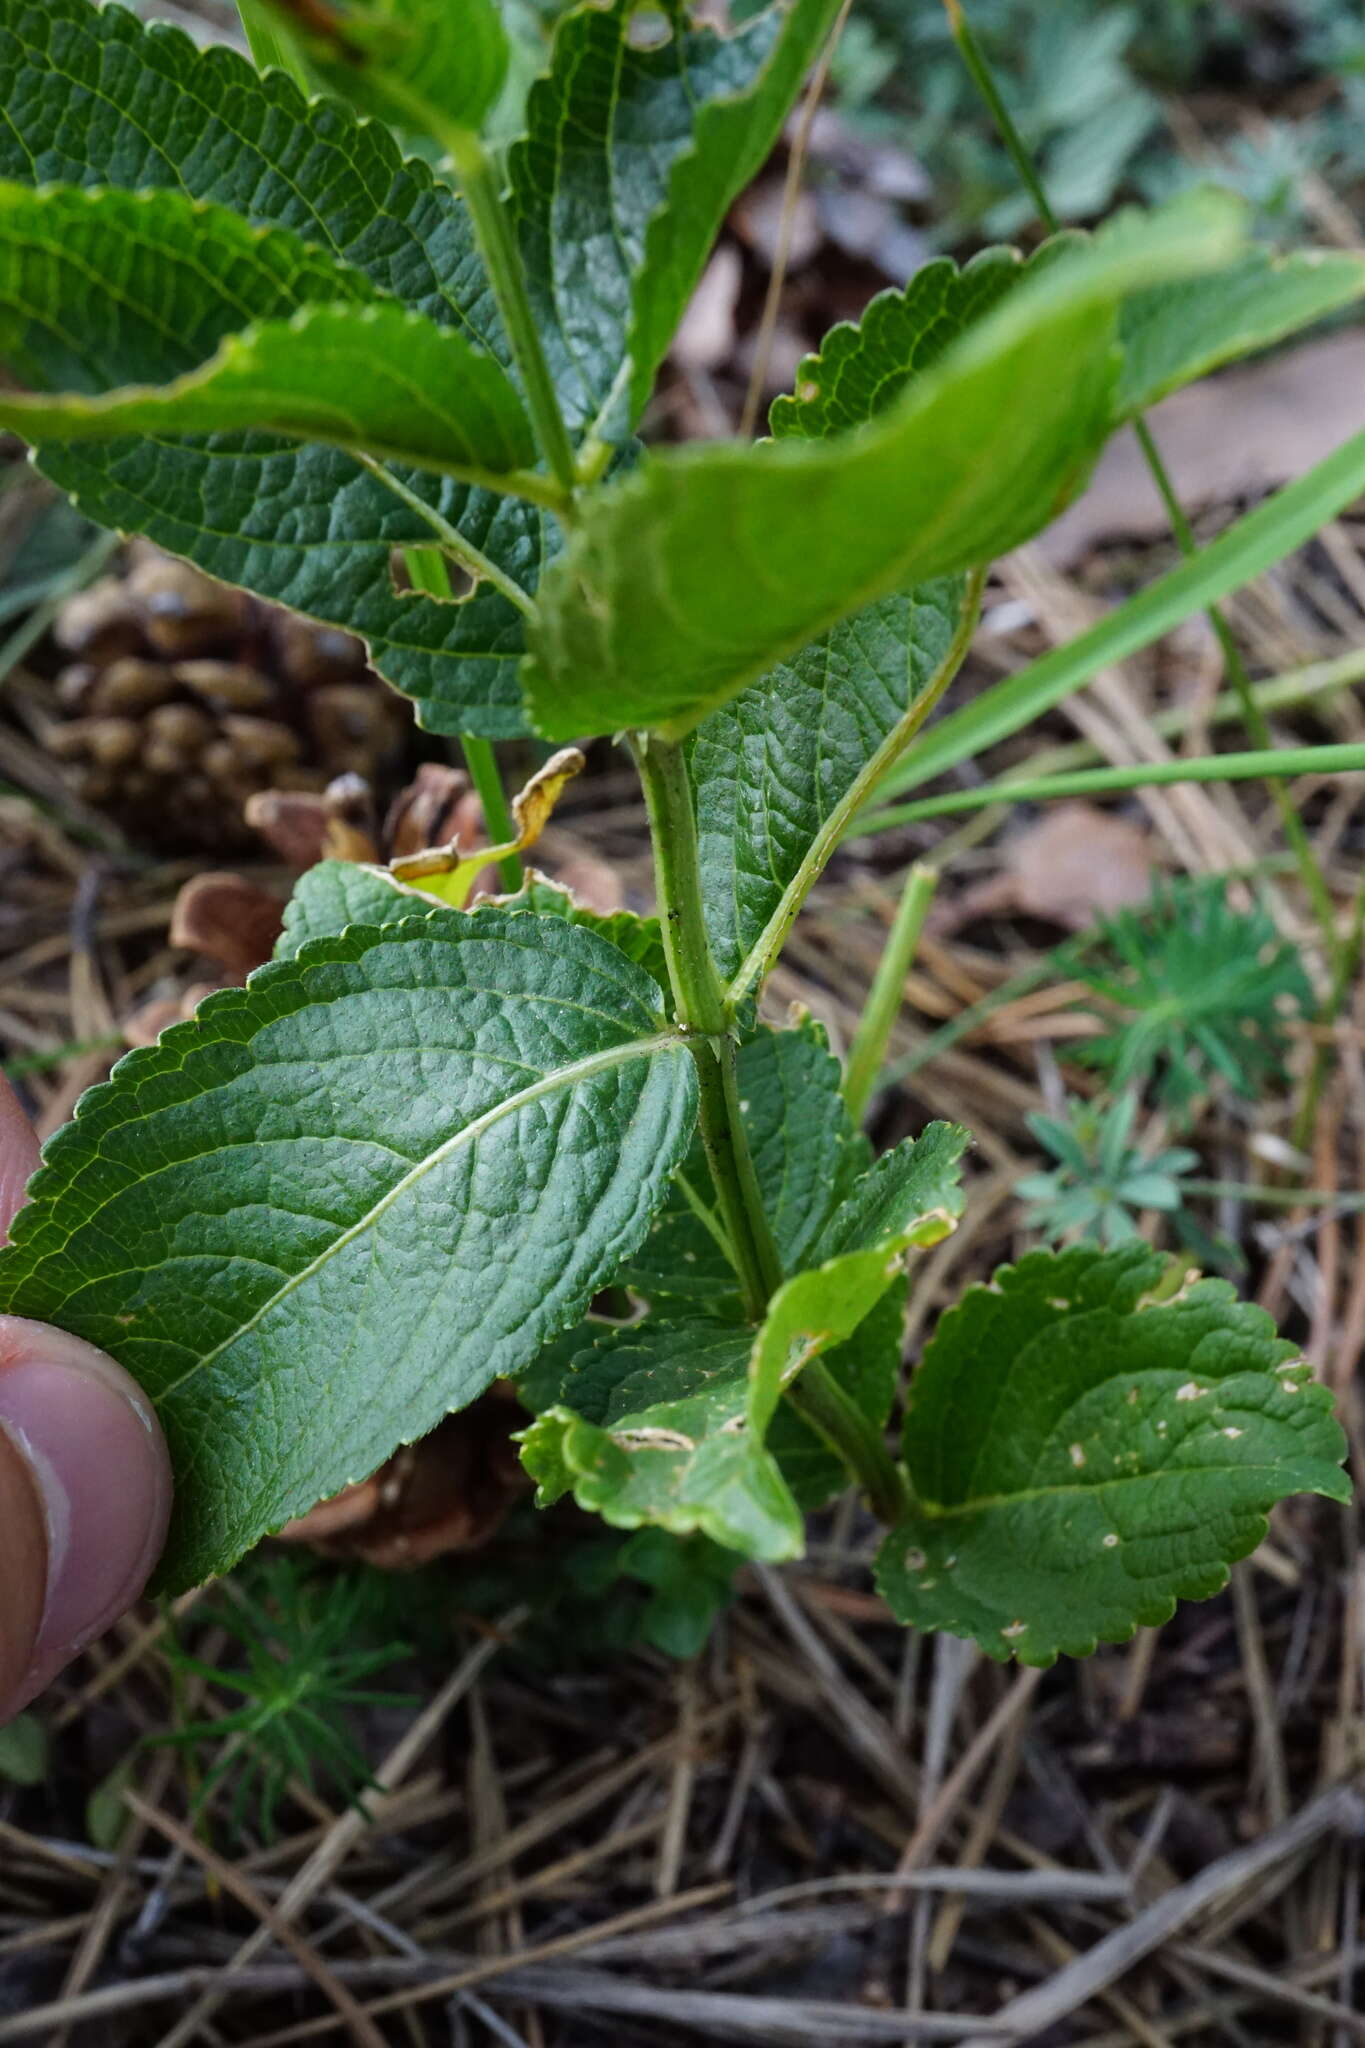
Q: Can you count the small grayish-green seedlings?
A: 1